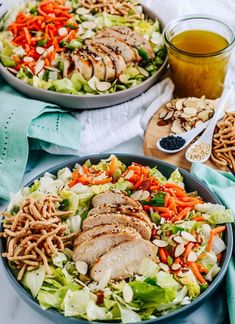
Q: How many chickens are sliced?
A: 2